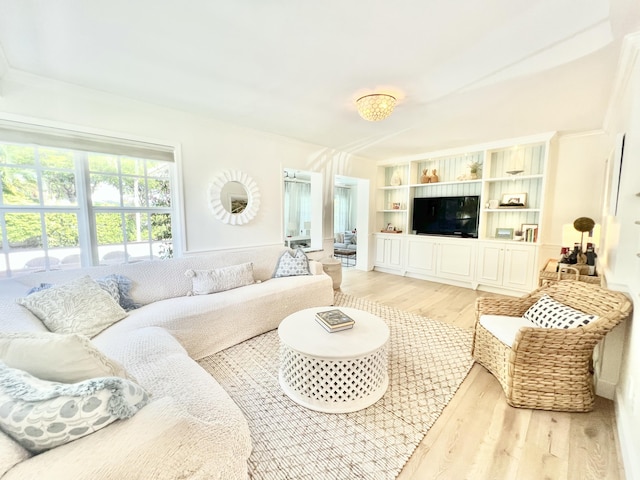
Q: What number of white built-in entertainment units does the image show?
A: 1